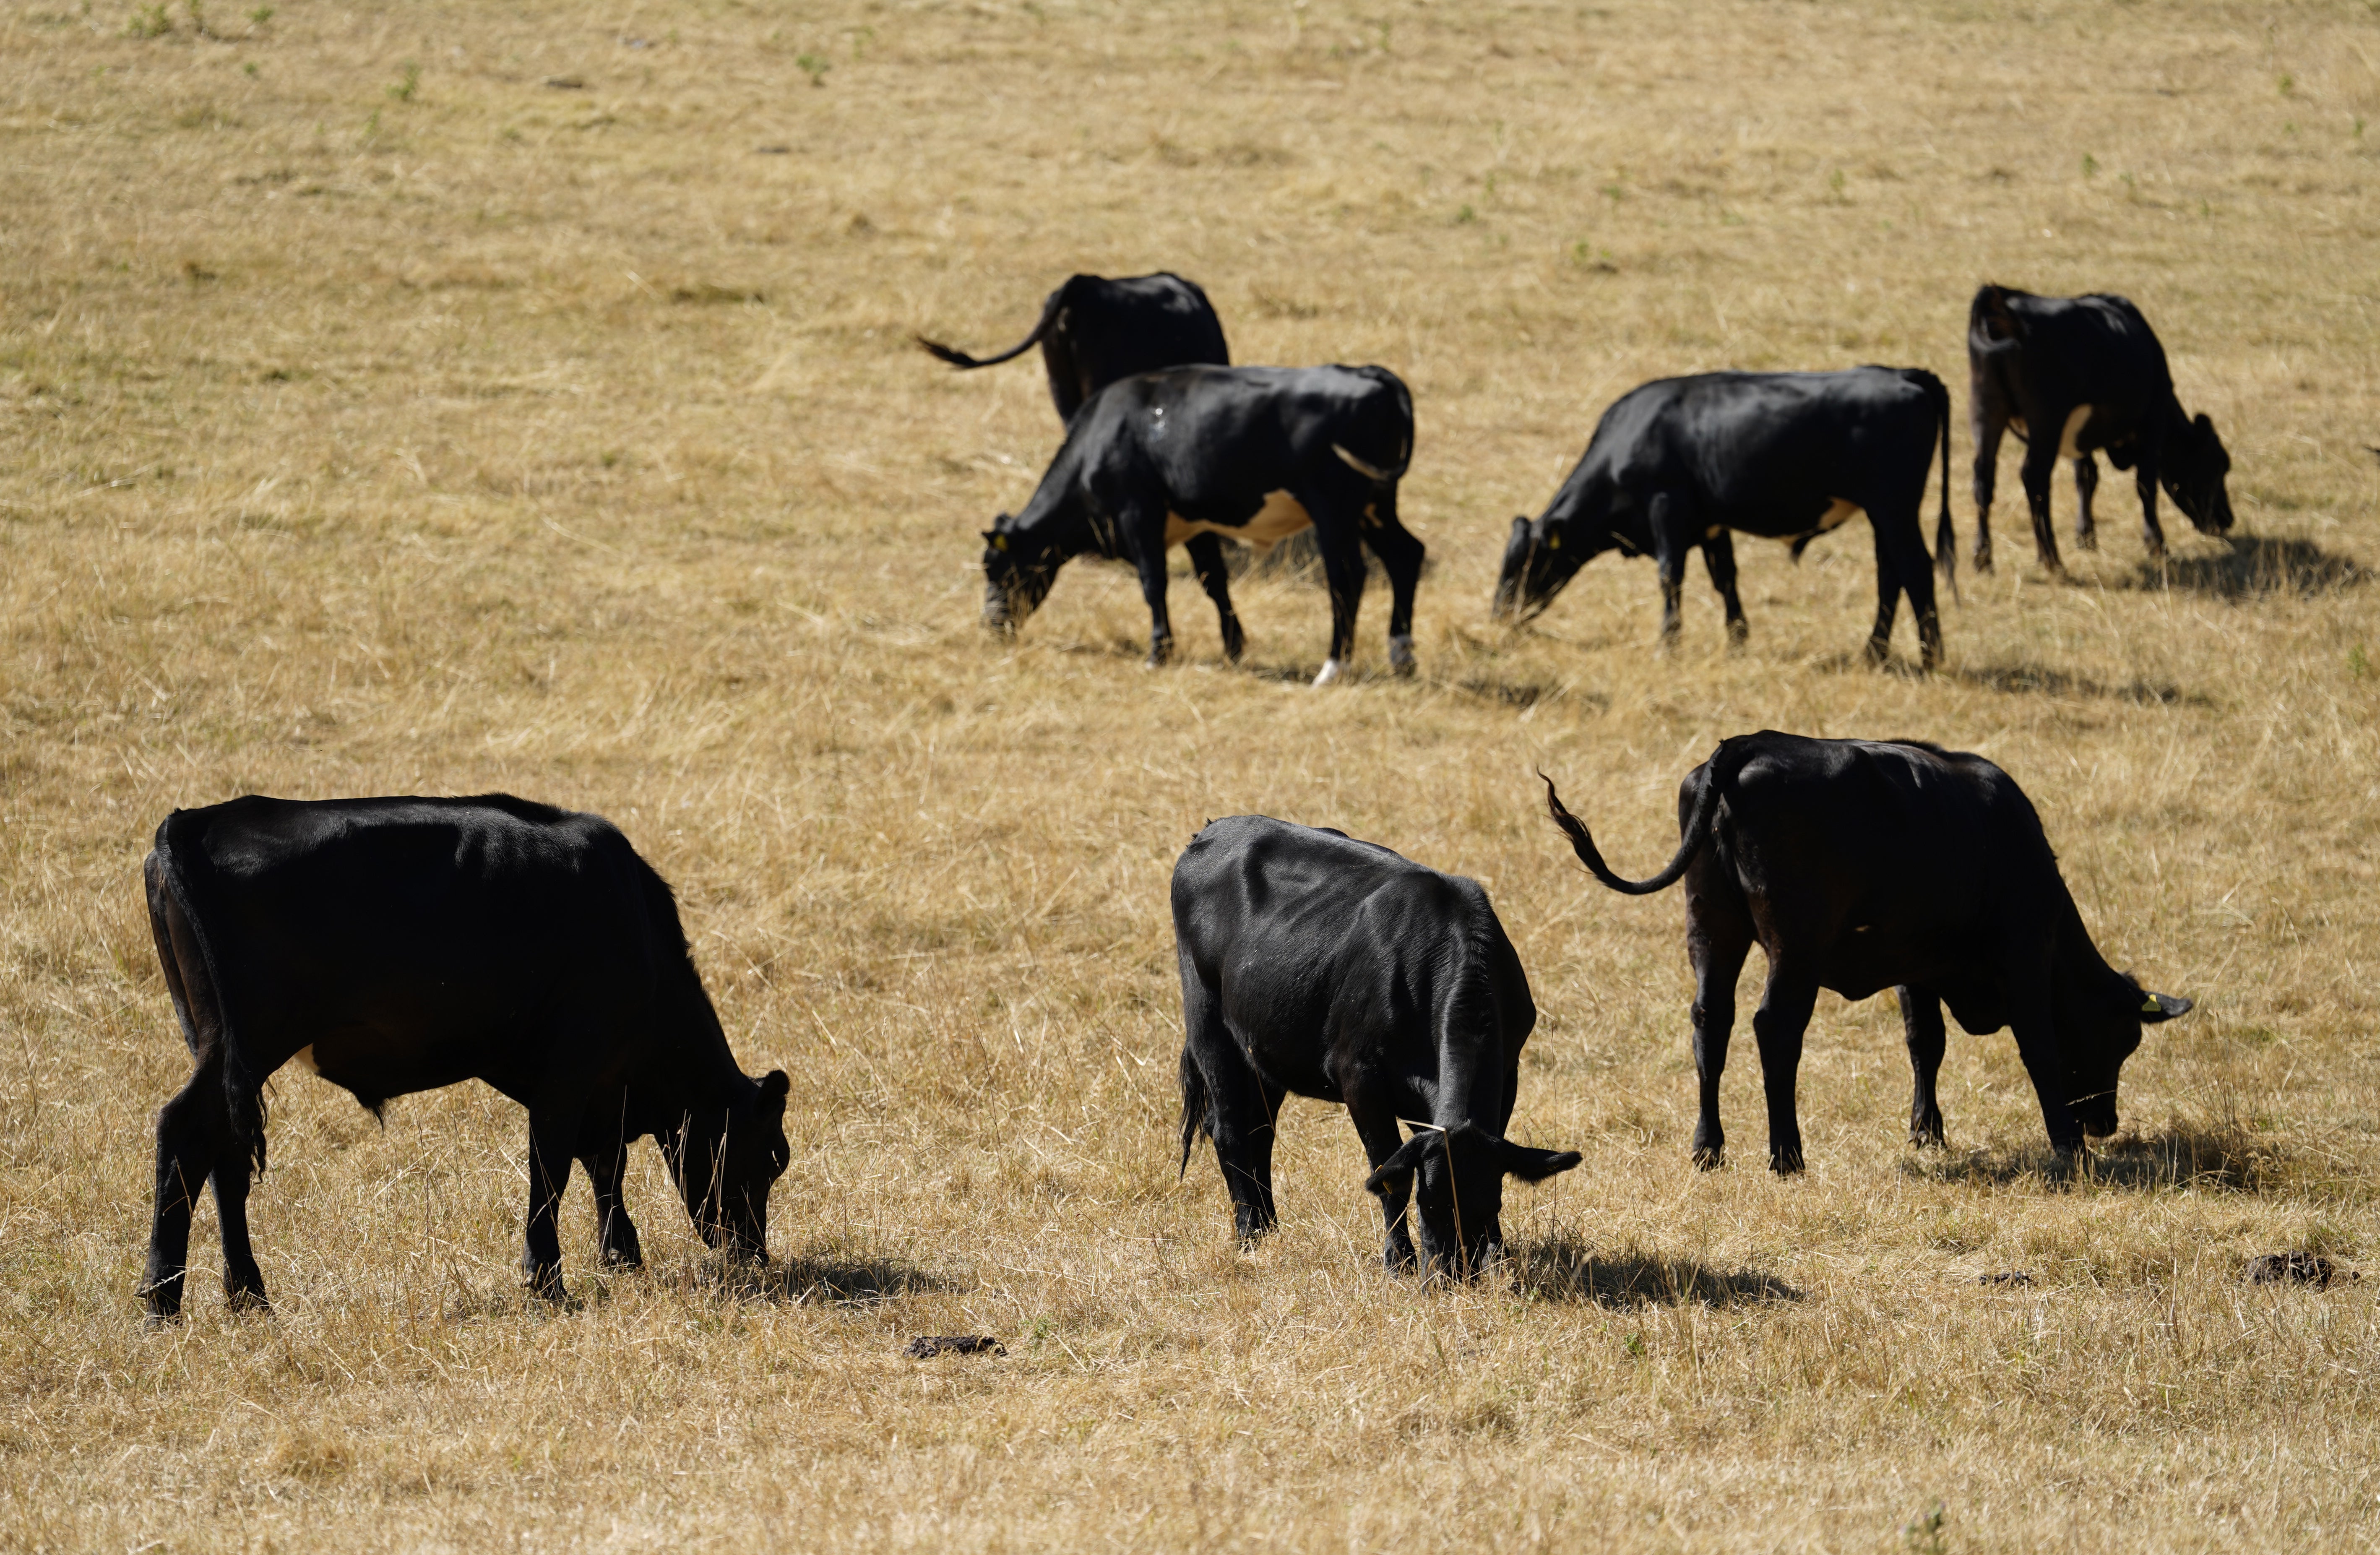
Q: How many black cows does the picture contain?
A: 7